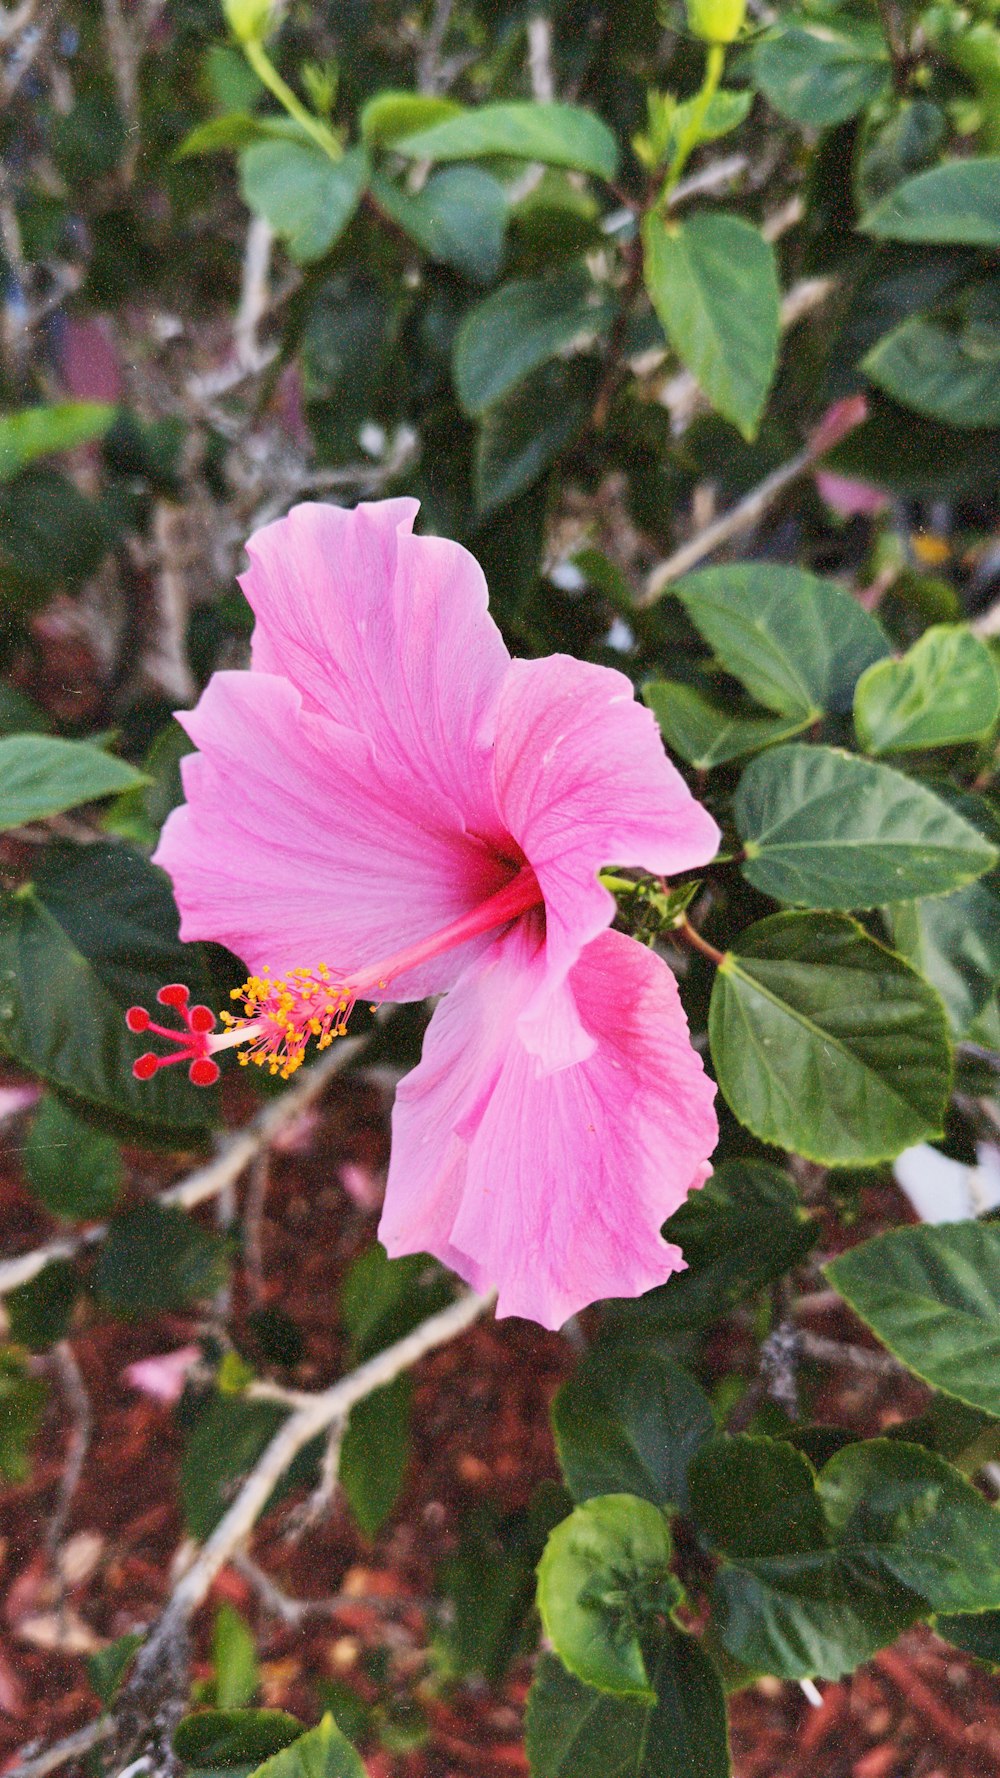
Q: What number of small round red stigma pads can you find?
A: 5